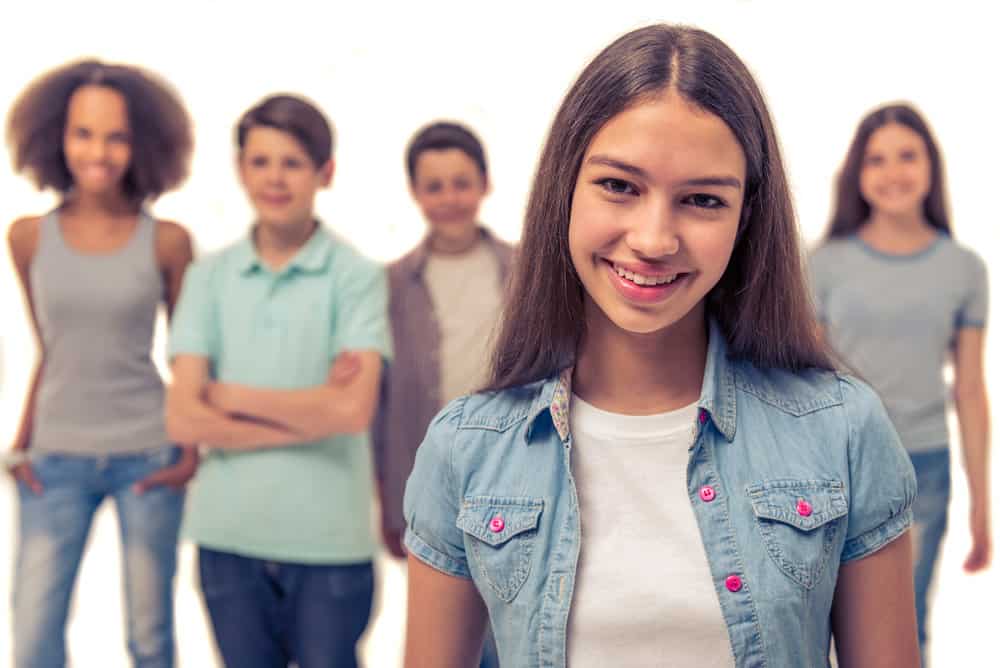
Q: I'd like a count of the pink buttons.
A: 5